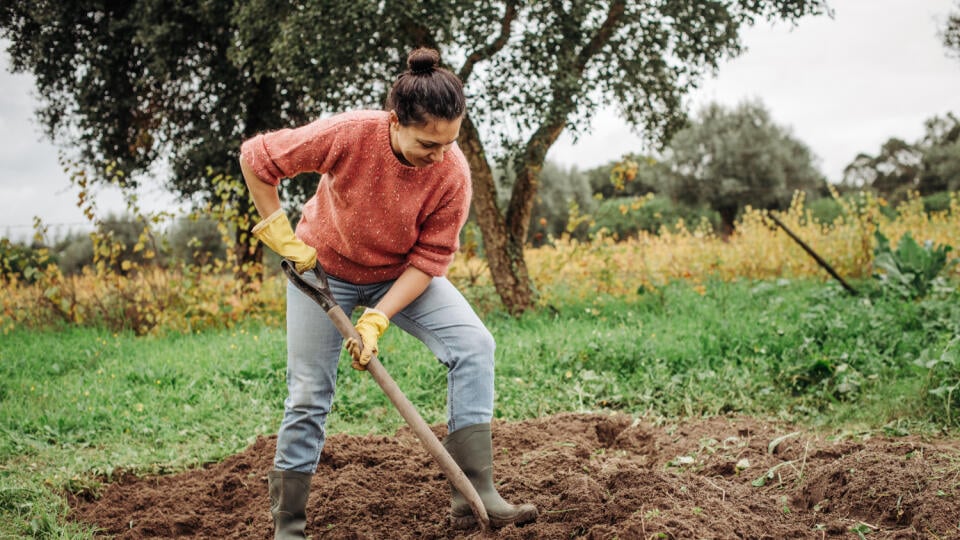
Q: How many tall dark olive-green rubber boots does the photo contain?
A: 2